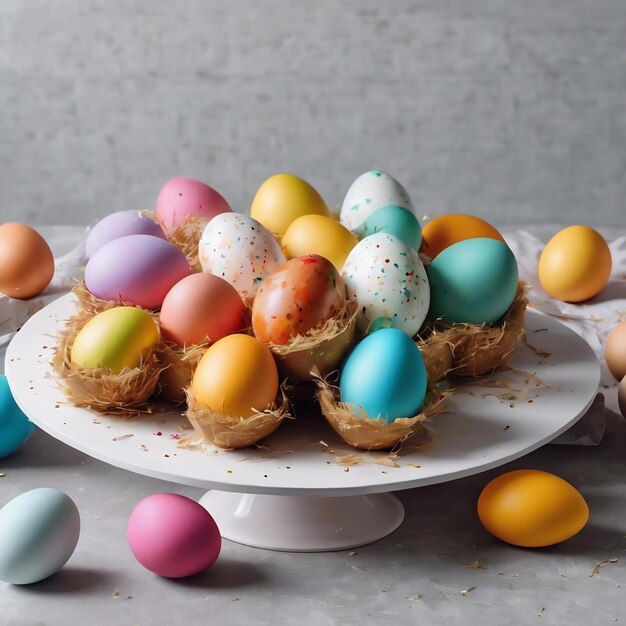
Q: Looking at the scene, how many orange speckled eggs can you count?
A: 1